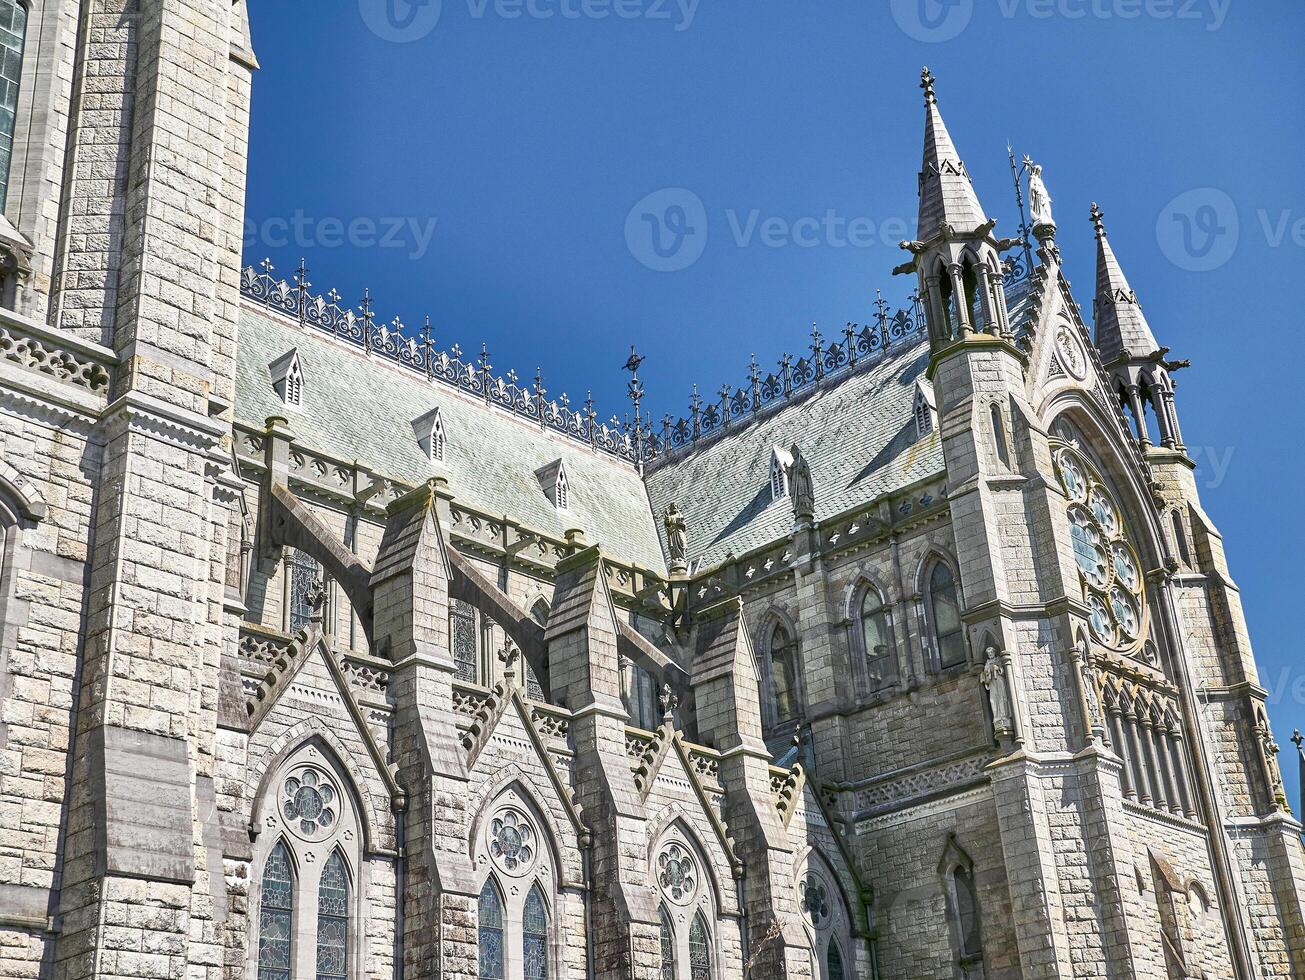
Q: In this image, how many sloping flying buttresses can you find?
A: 3